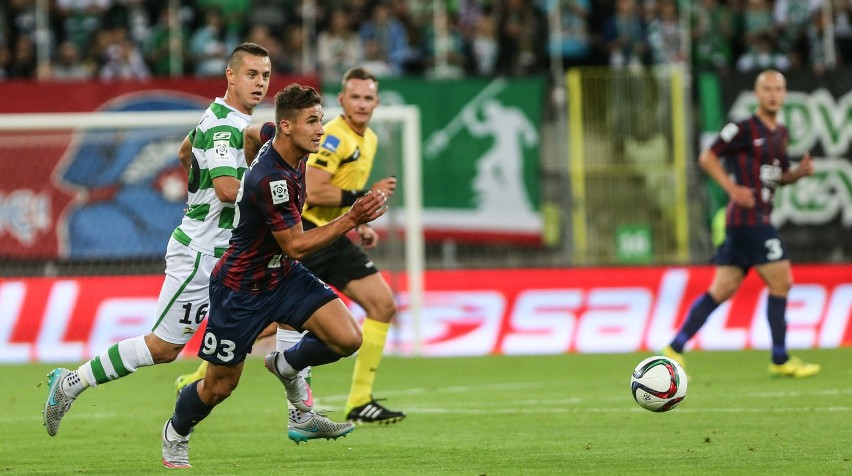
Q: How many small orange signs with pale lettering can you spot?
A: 0